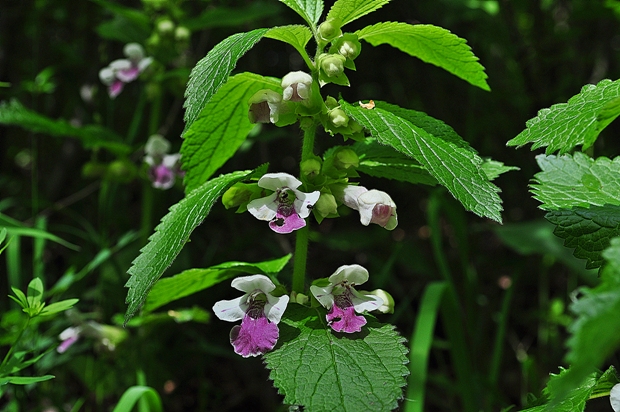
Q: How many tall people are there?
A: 0